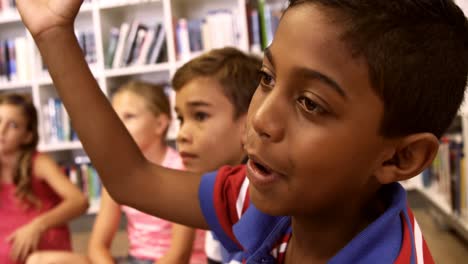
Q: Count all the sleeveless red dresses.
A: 1